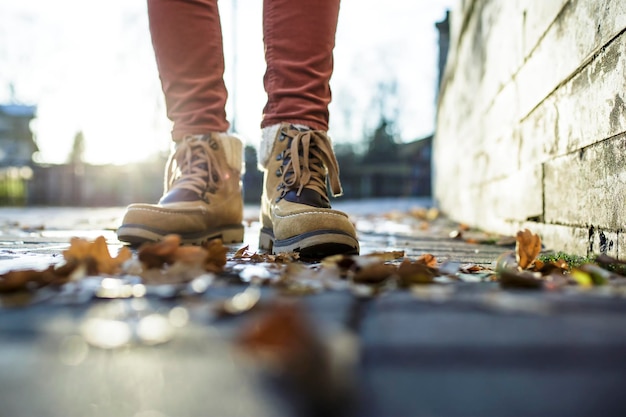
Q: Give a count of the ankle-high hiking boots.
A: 2